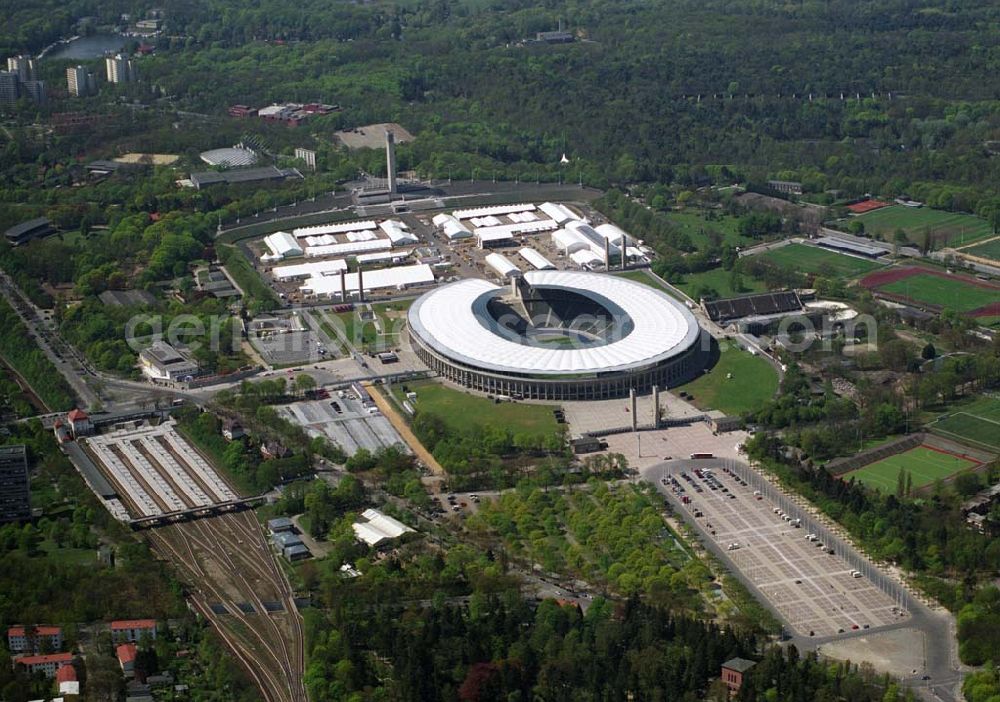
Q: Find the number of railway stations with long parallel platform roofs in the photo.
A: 1